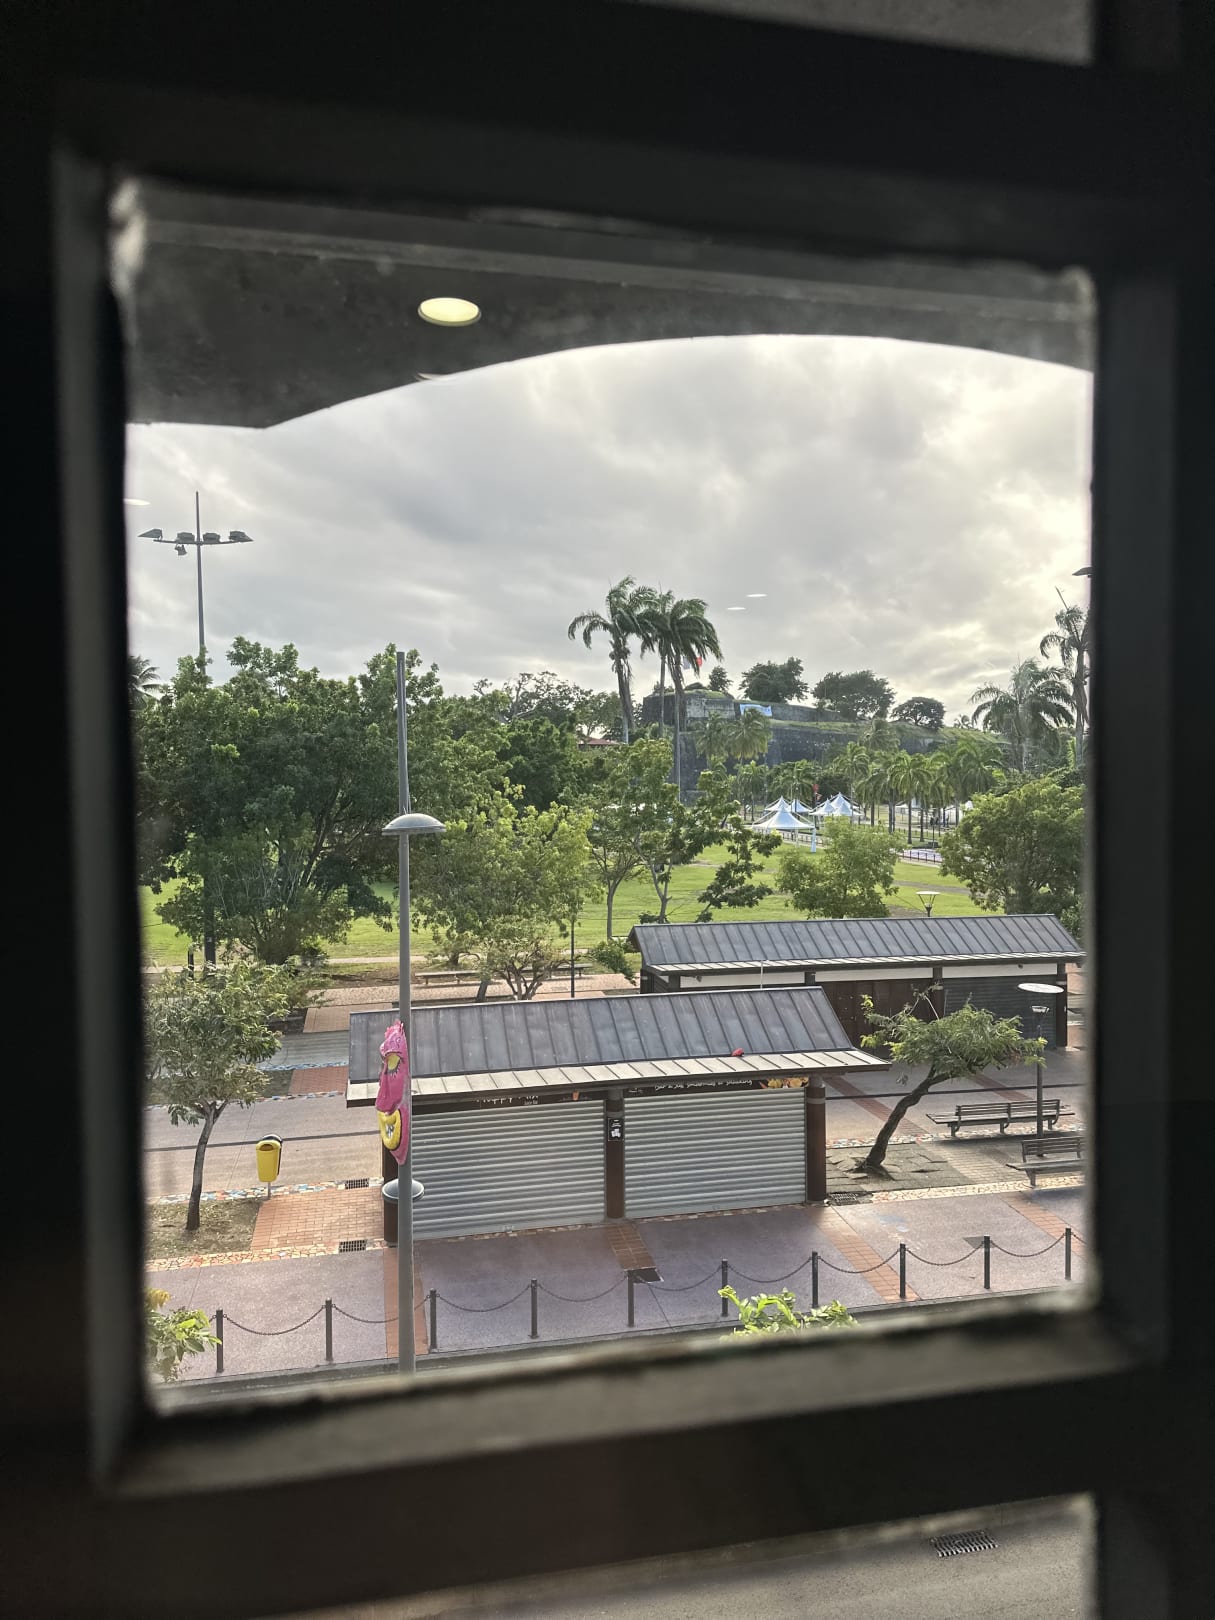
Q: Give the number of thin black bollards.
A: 10